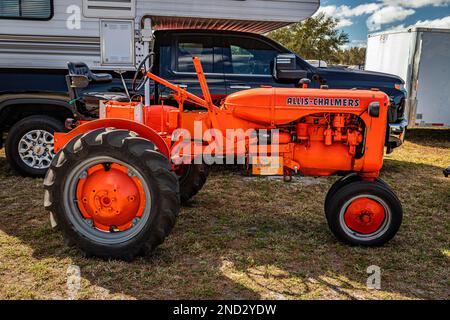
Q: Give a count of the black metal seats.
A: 1